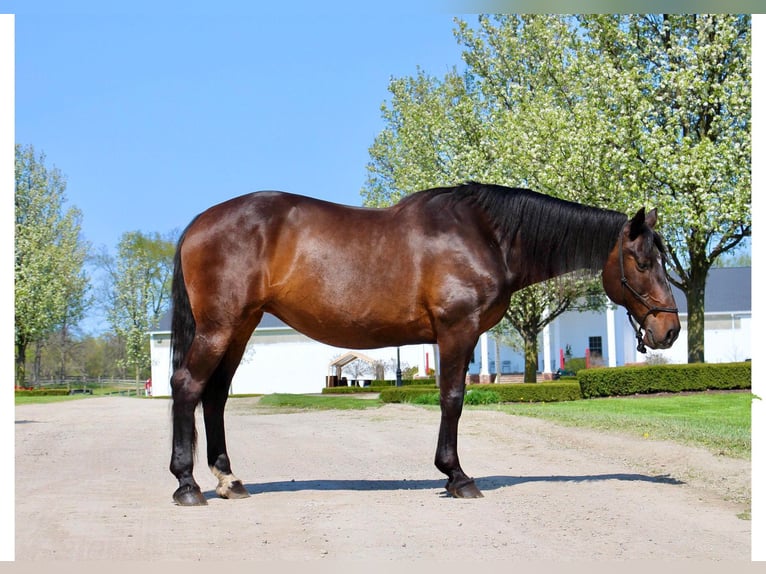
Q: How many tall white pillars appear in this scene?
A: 3